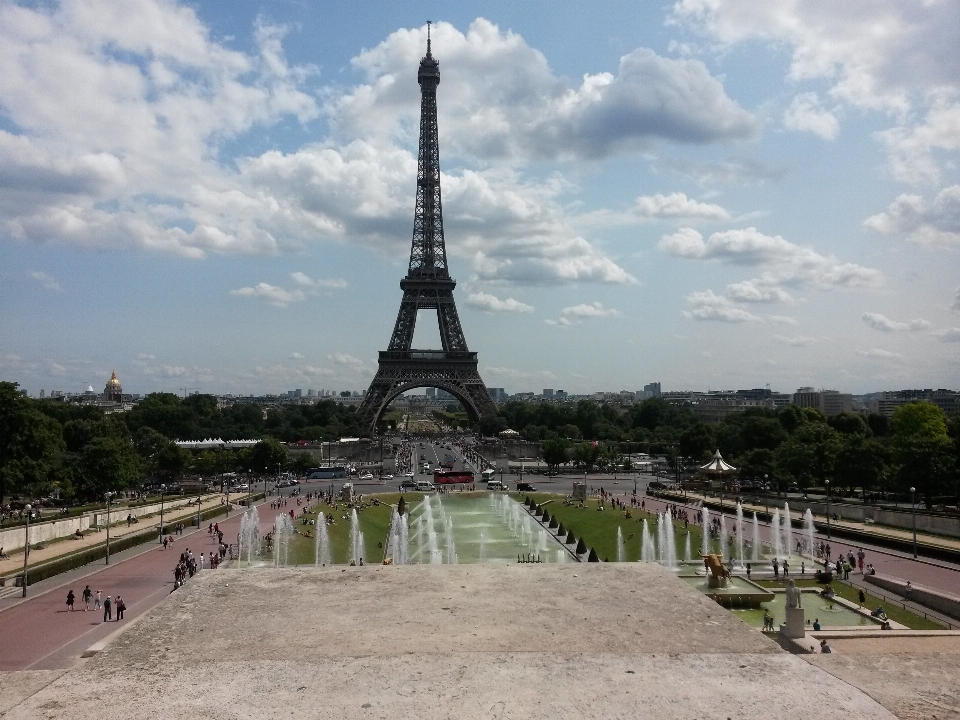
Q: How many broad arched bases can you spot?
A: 1